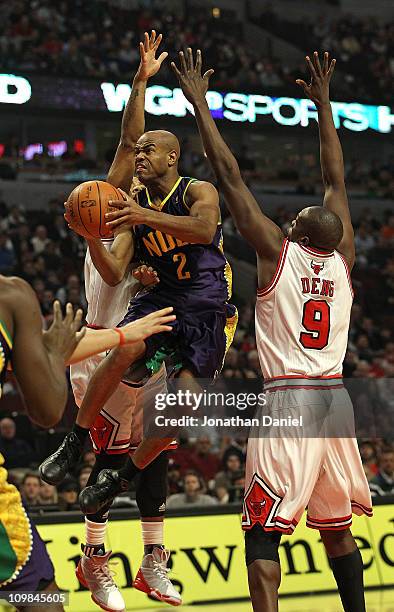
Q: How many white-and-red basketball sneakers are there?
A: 2